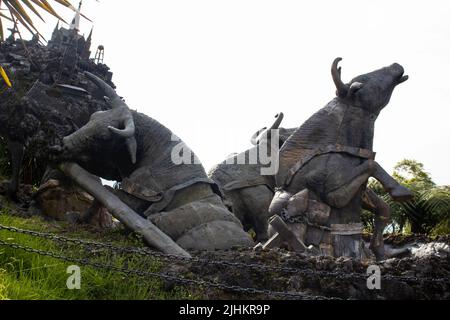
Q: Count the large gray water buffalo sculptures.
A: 3